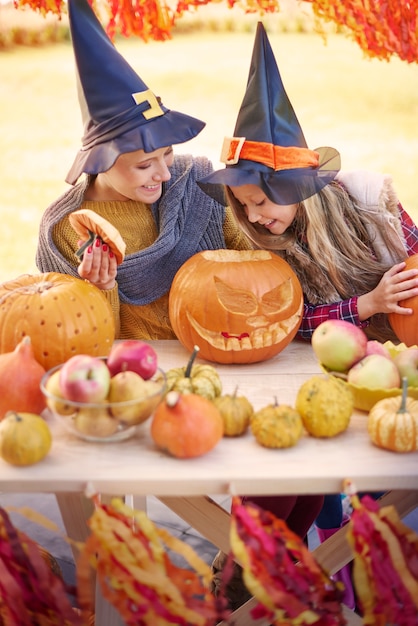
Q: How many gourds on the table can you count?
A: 11